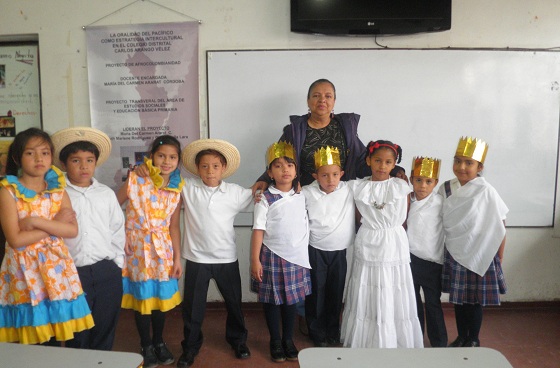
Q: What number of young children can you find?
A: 9